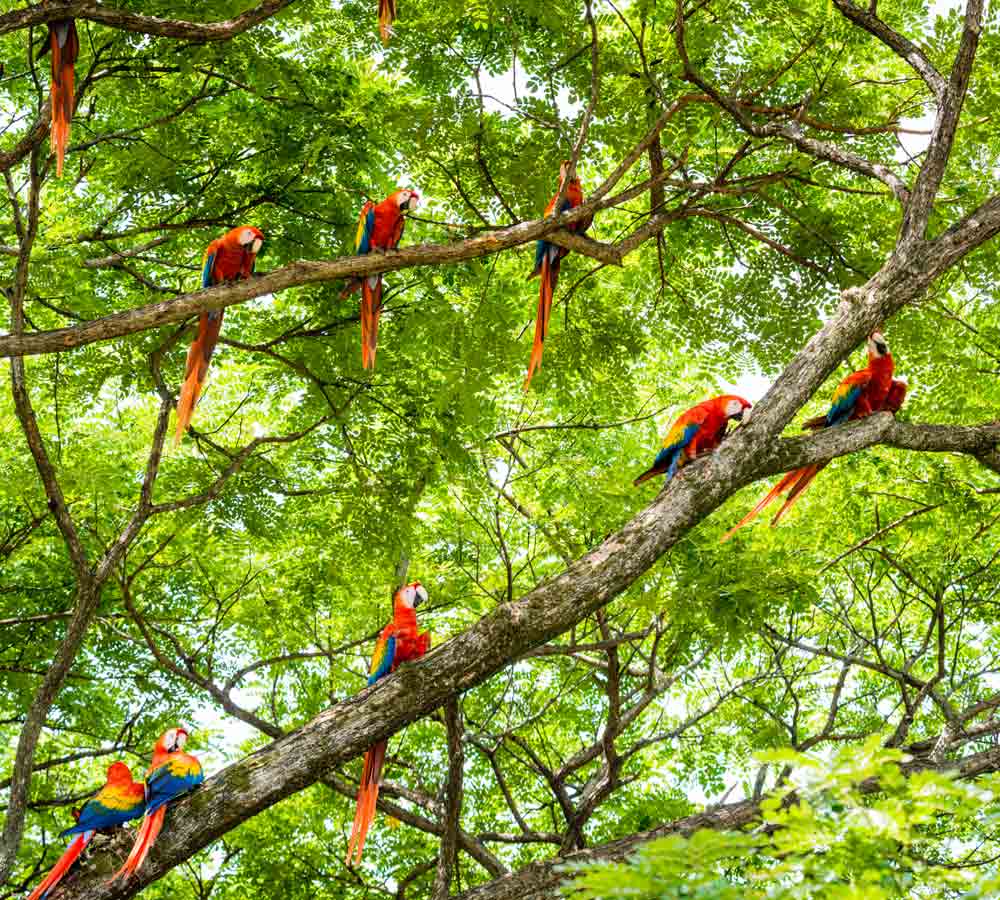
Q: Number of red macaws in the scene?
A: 10